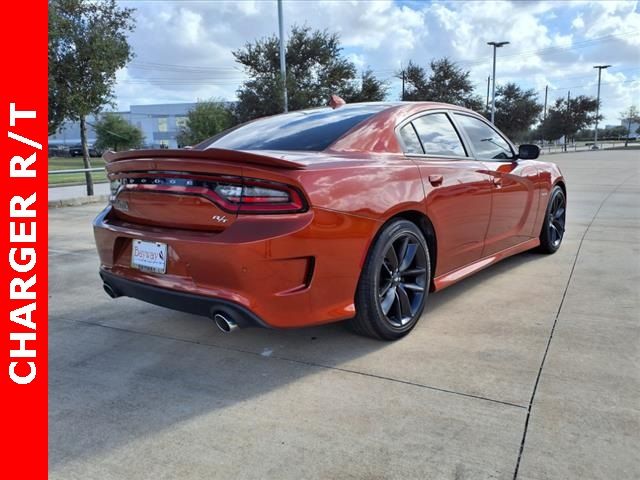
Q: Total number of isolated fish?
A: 0